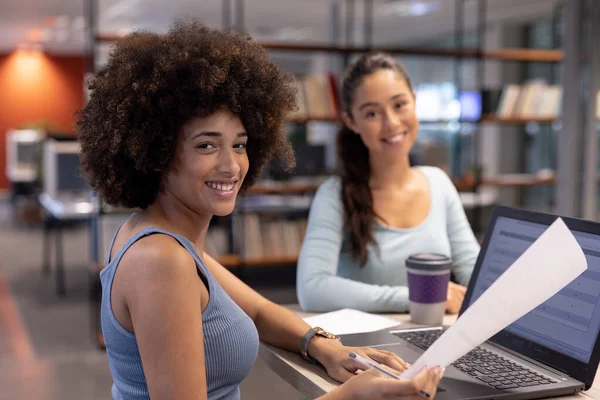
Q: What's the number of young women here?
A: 2